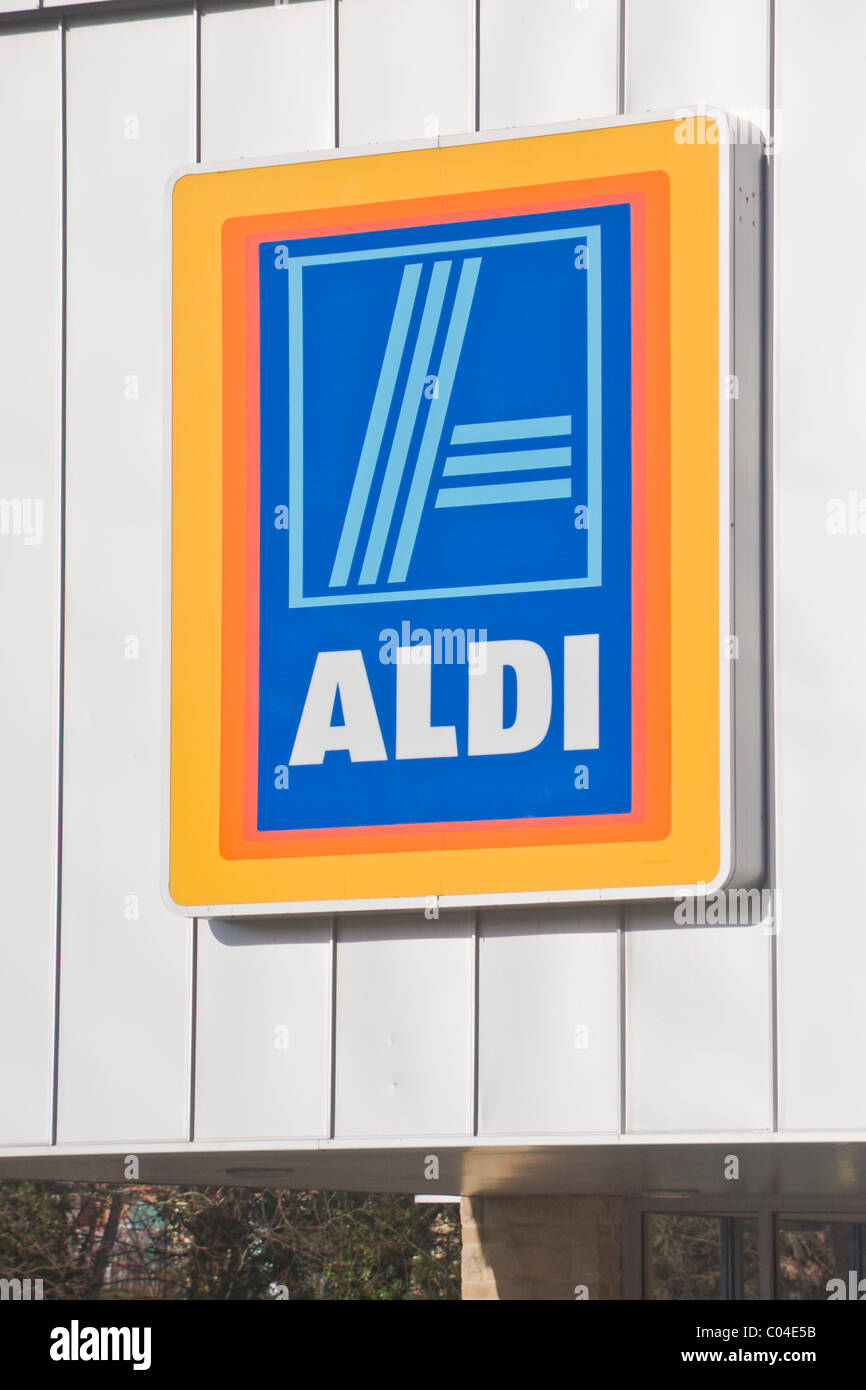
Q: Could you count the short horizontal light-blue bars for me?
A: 3